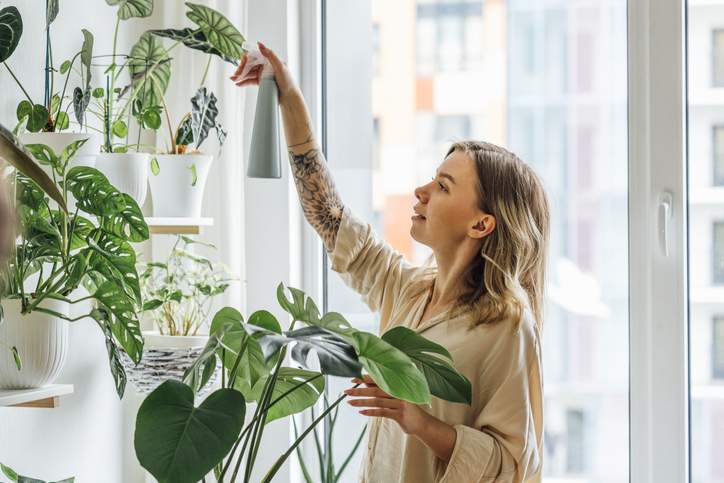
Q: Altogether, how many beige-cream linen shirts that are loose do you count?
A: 1